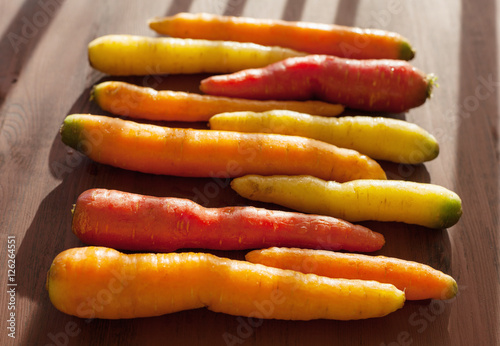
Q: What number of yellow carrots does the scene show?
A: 3